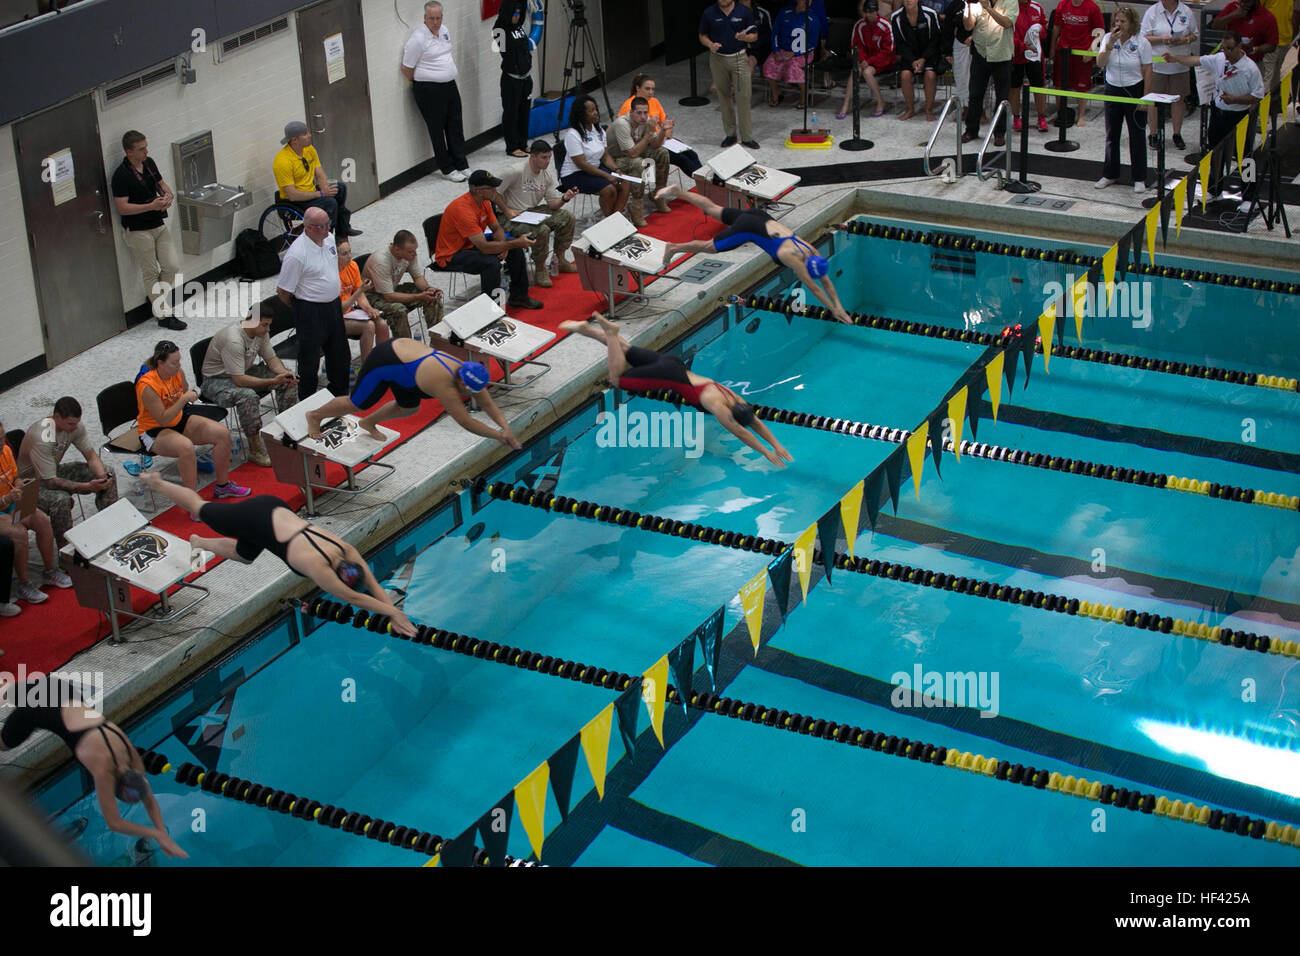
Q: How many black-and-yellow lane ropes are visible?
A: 6